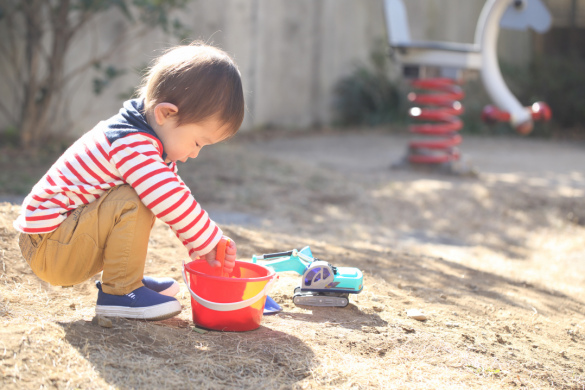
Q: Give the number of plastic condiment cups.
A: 0